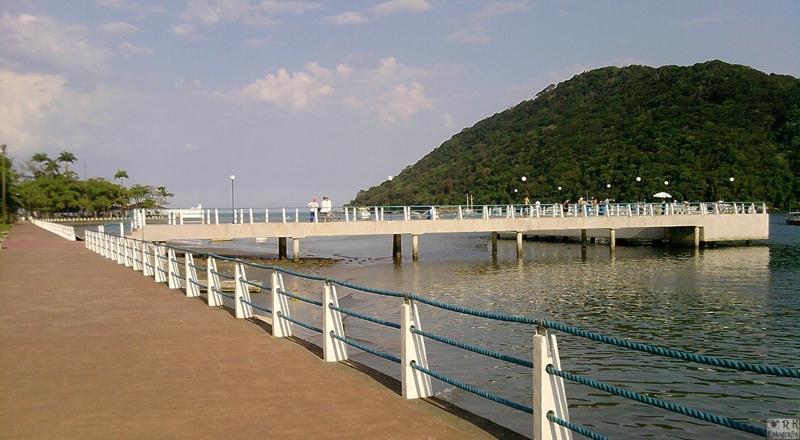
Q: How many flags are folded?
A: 0